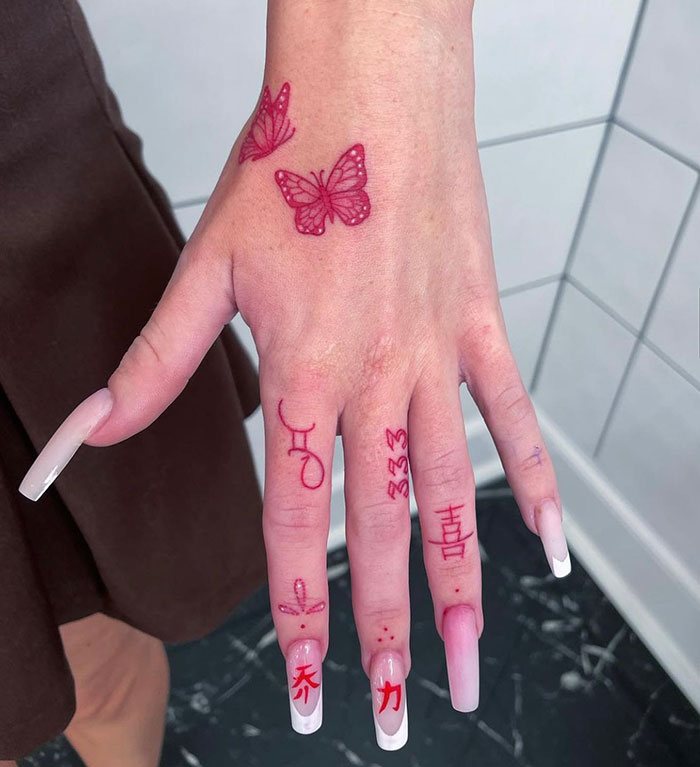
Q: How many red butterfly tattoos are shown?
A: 2